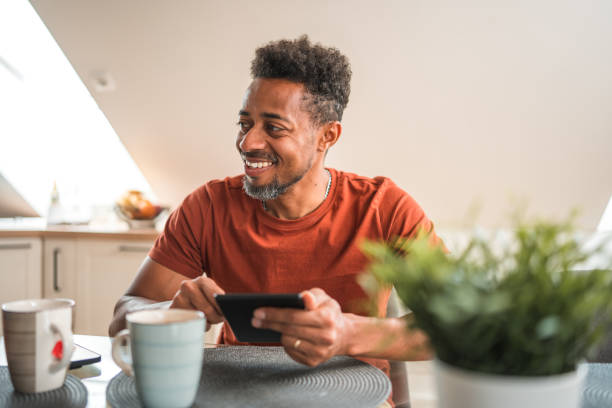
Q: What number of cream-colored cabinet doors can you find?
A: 3